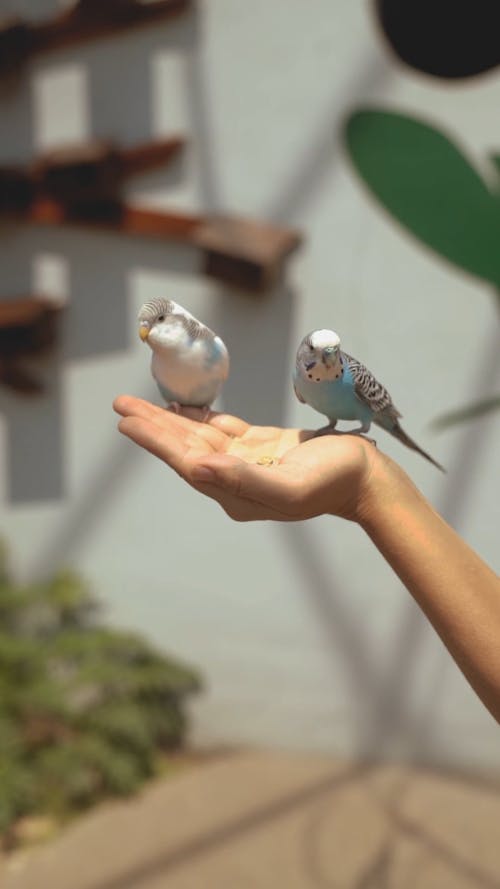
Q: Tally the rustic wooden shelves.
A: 3